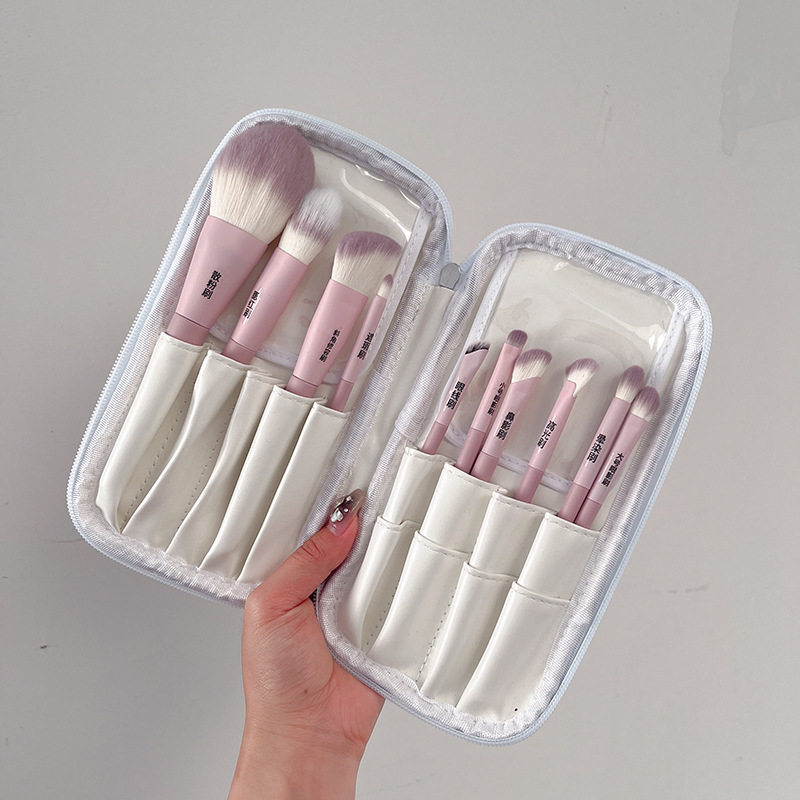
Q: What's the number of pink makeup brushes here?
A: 10